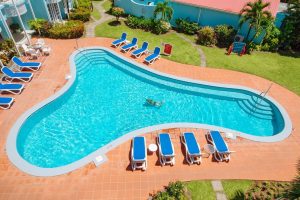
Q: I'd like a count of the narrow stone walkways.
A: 3